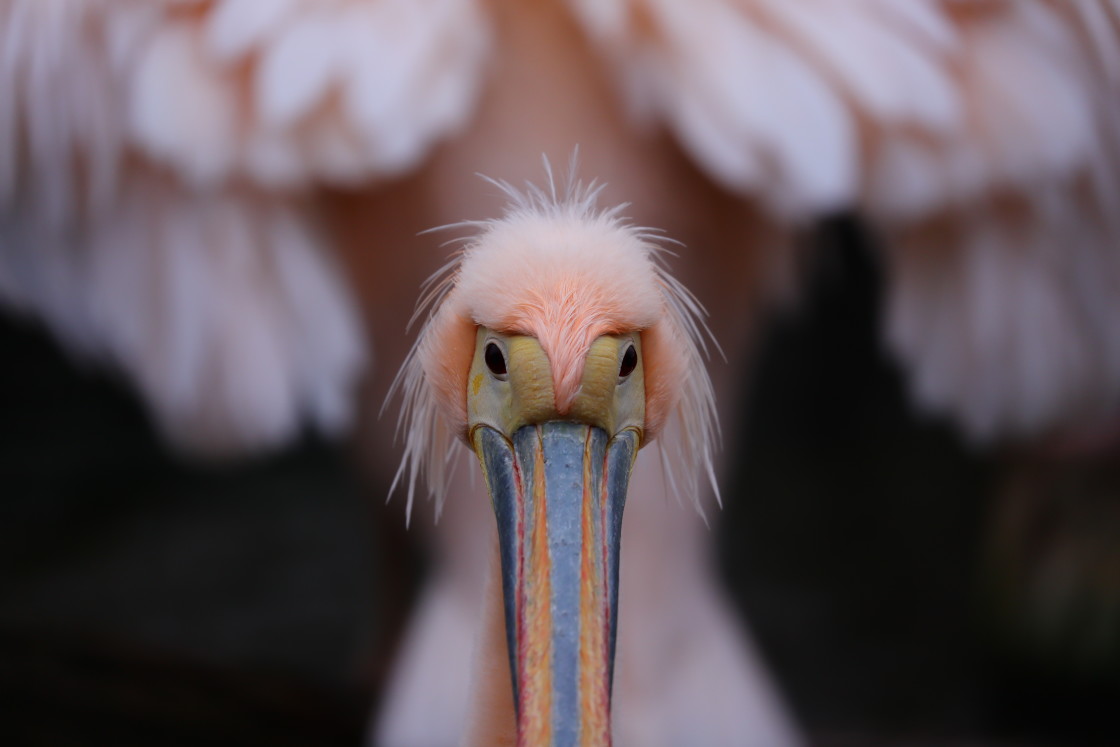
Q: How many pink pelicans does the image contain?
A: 1